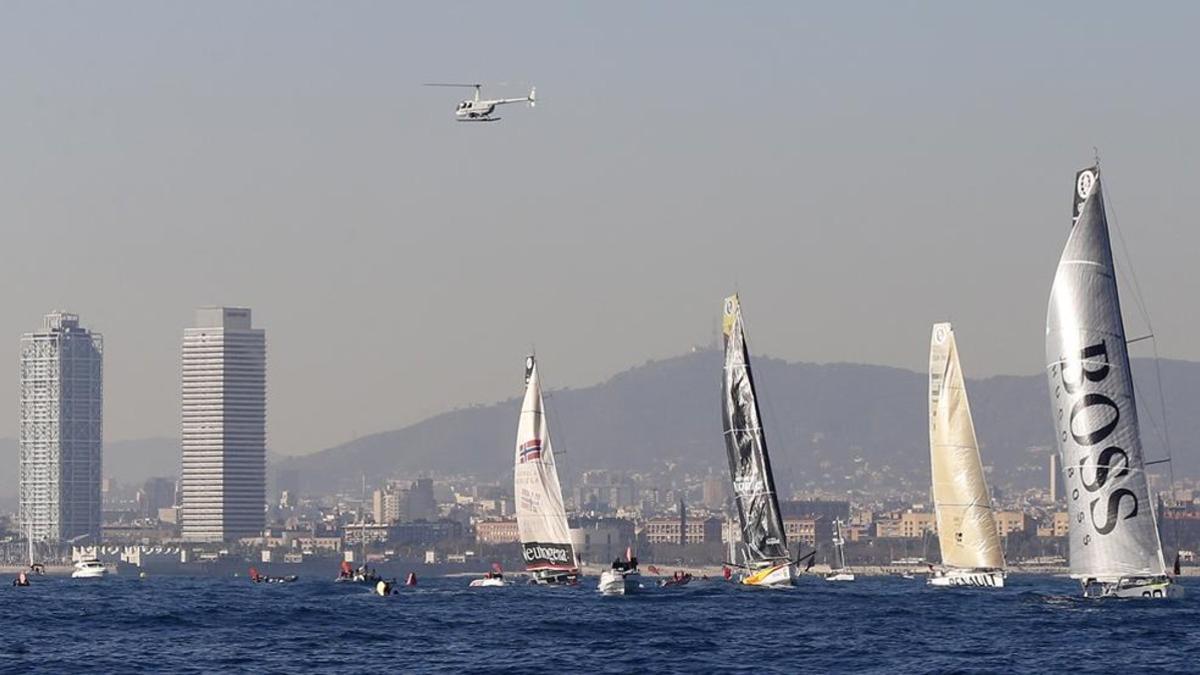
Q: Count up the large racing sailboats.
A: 4